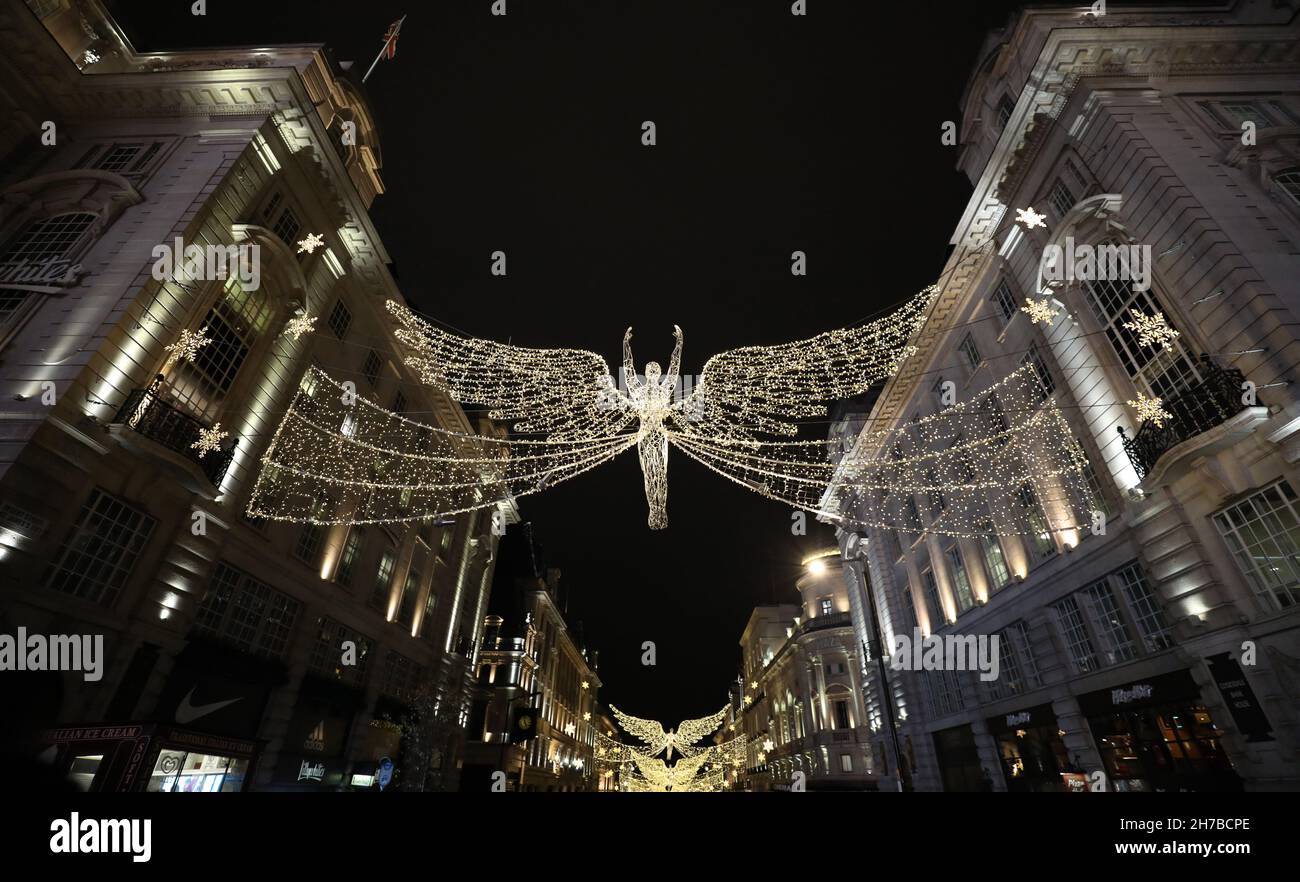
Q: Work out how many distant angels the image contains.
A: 2